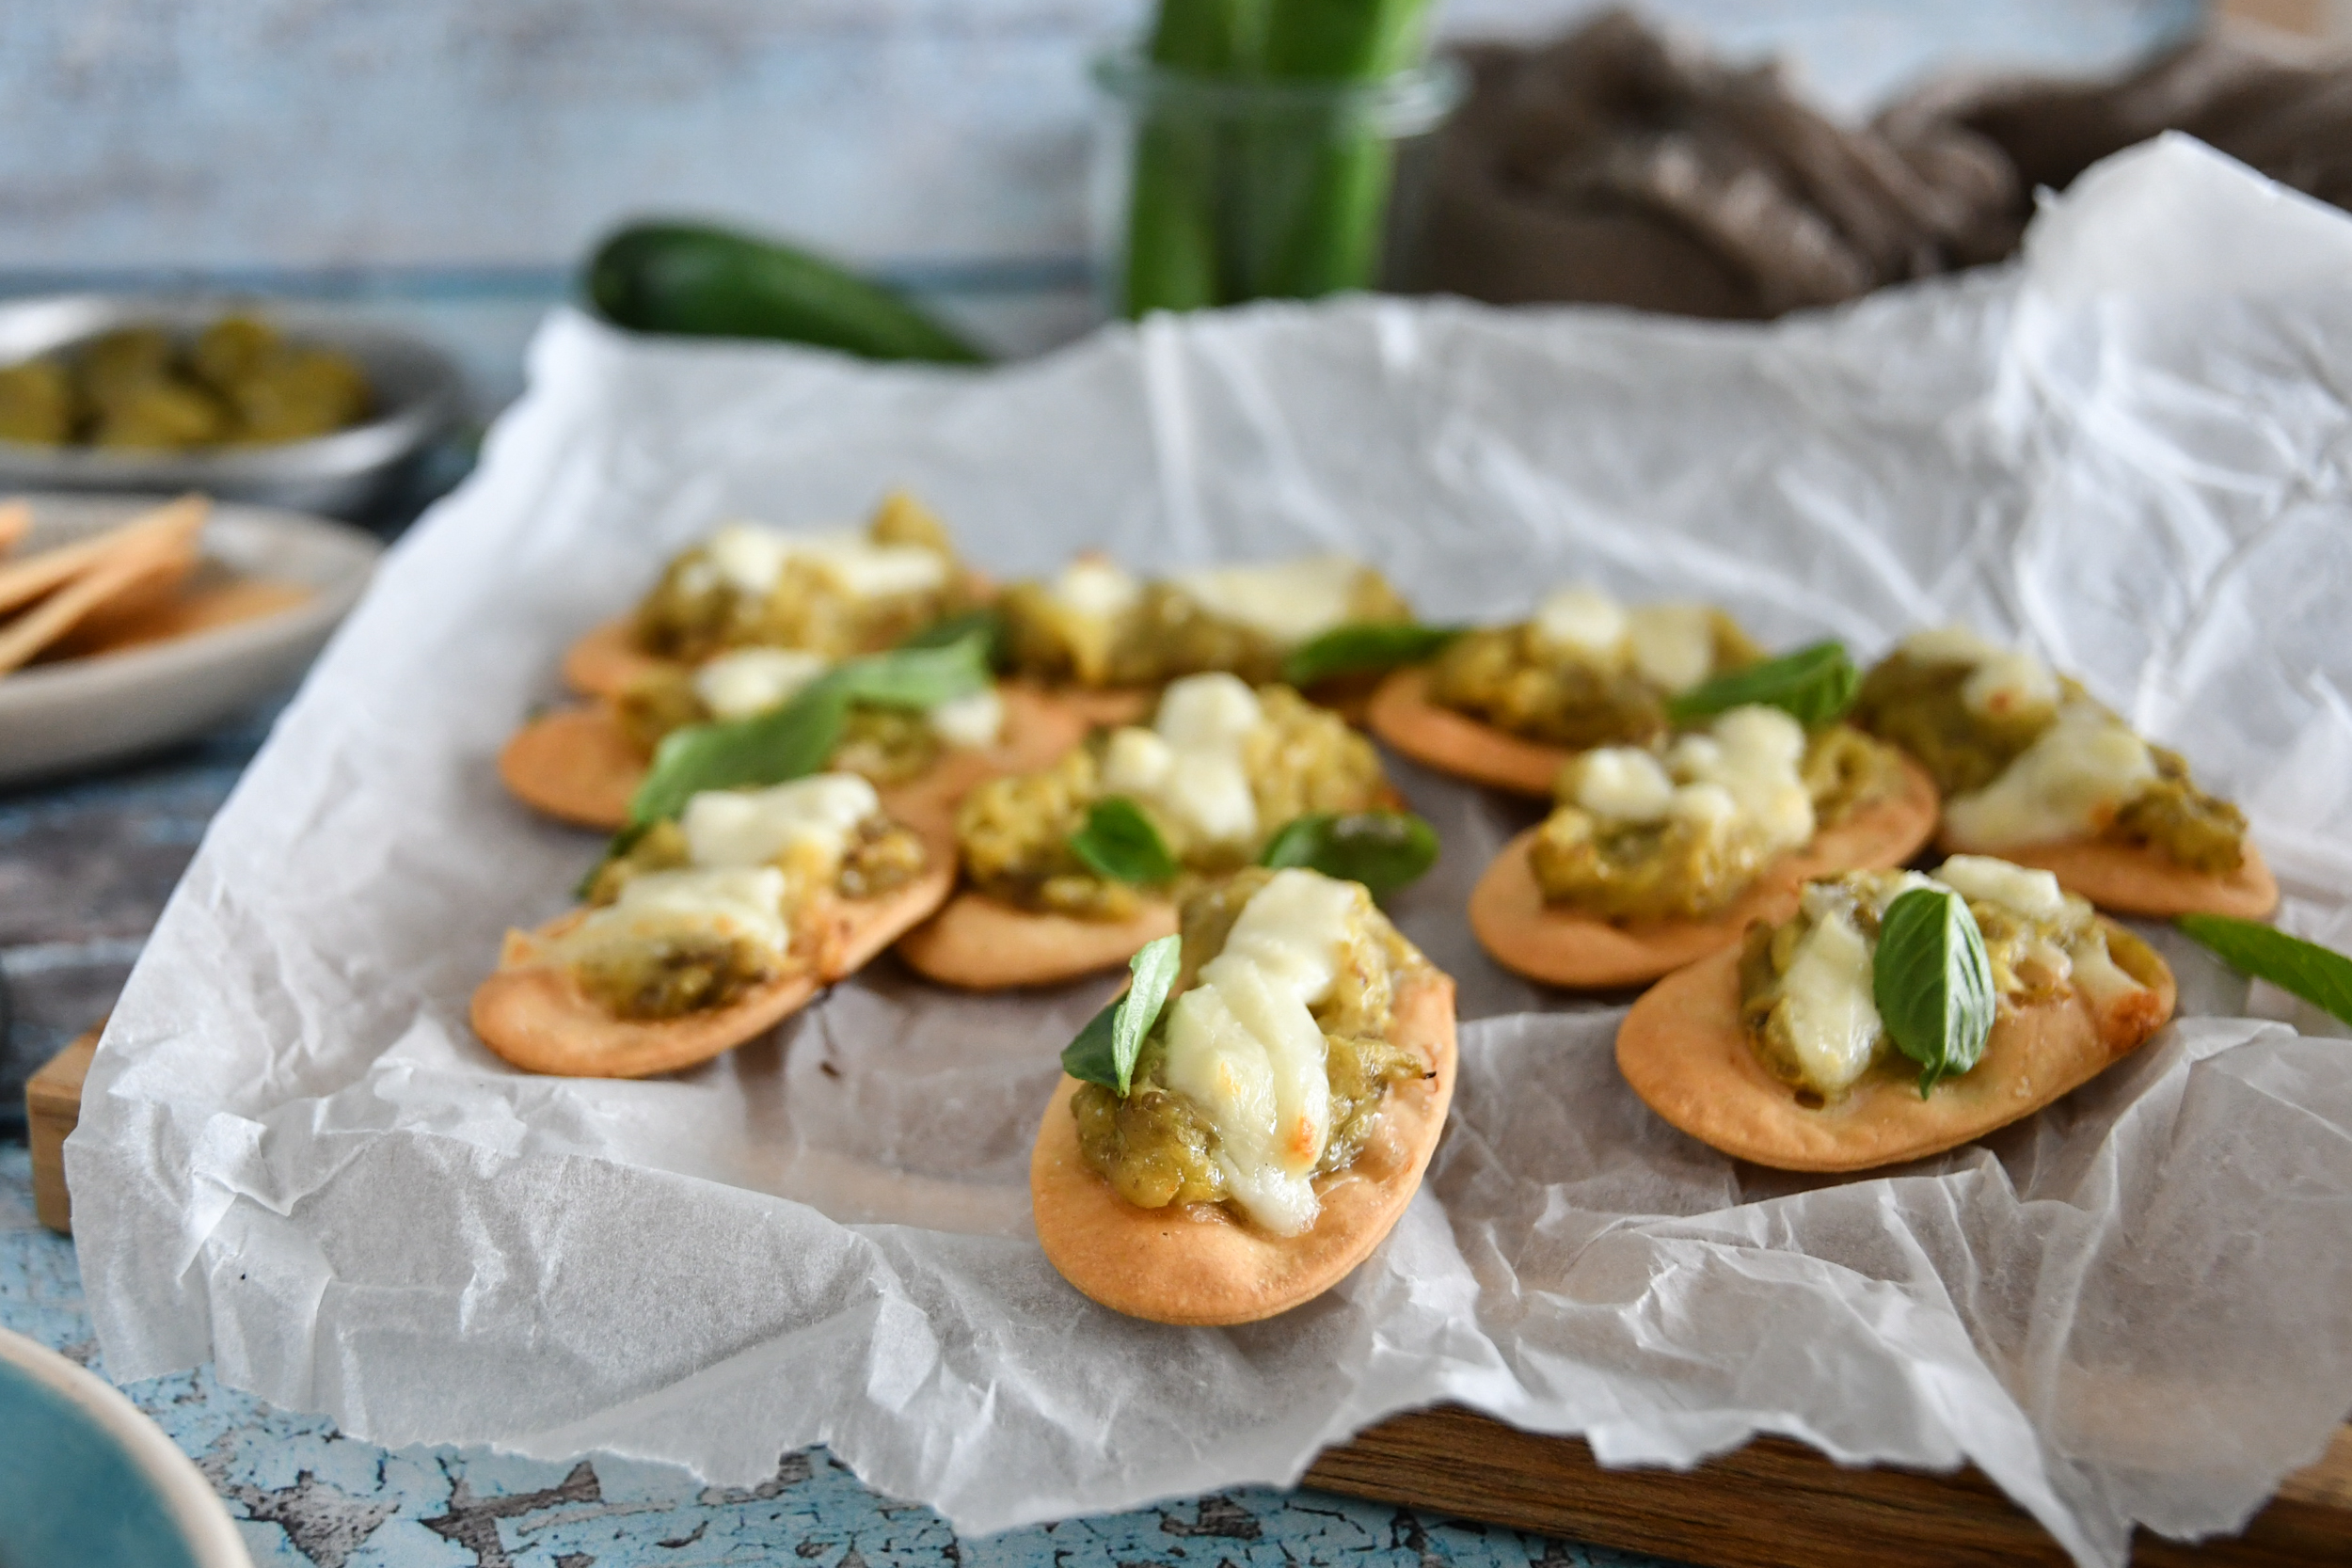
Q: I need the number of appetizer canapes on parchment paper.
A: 10